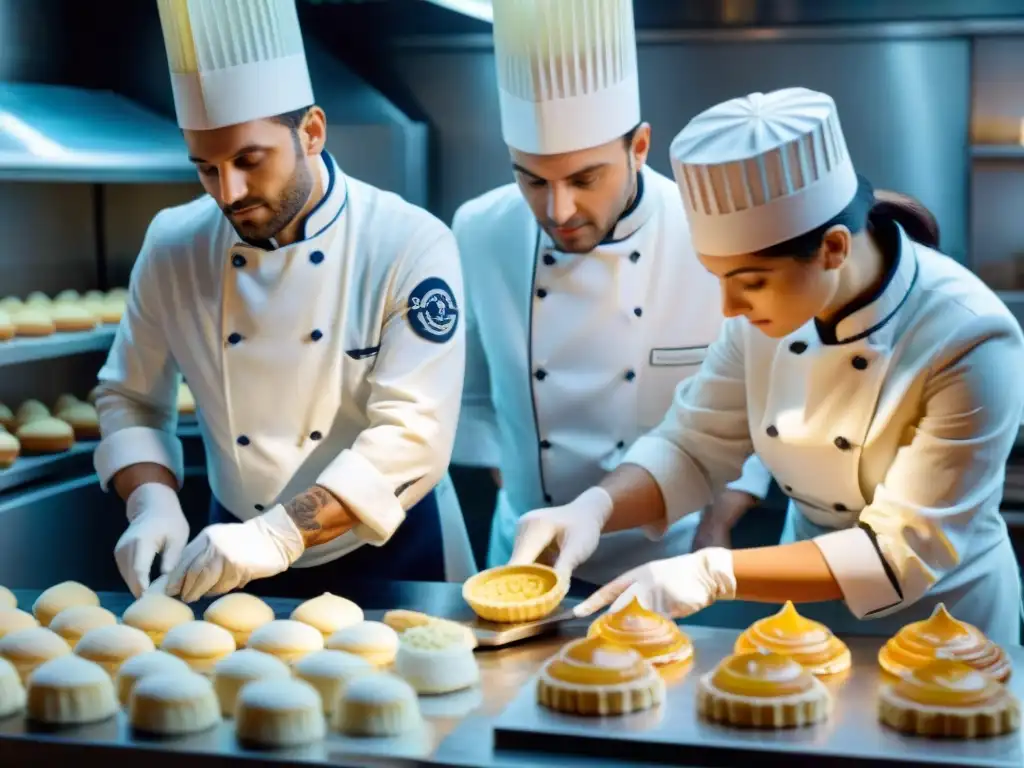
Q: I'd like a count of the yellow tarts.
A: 7